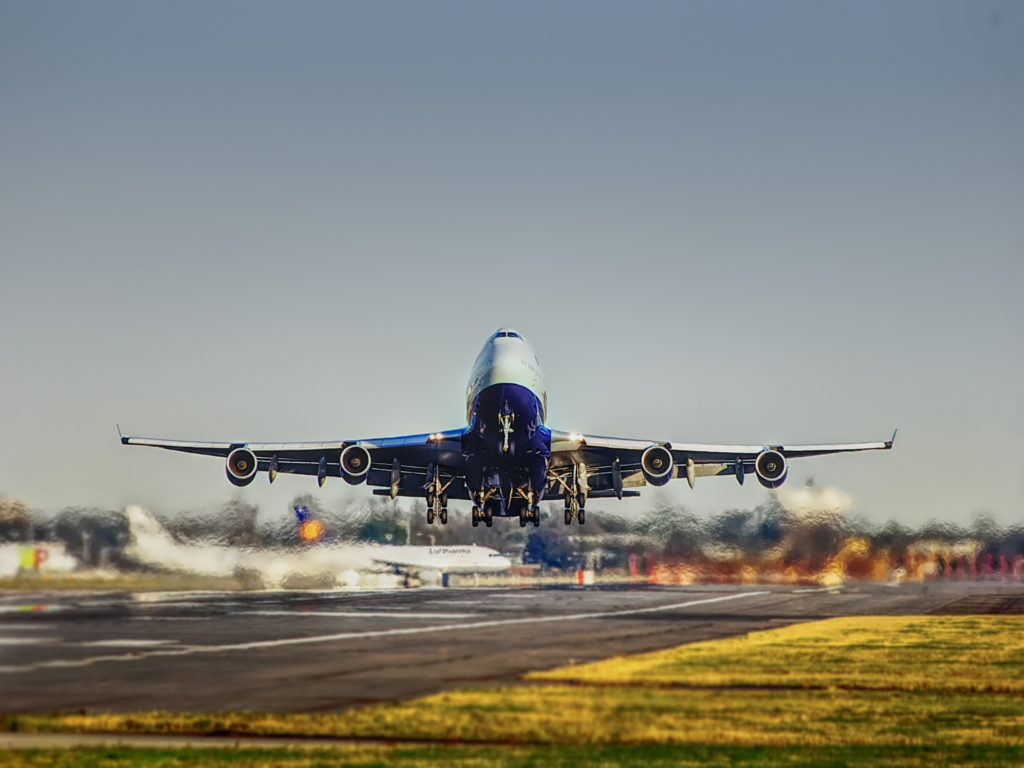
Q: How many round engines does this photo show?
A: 4